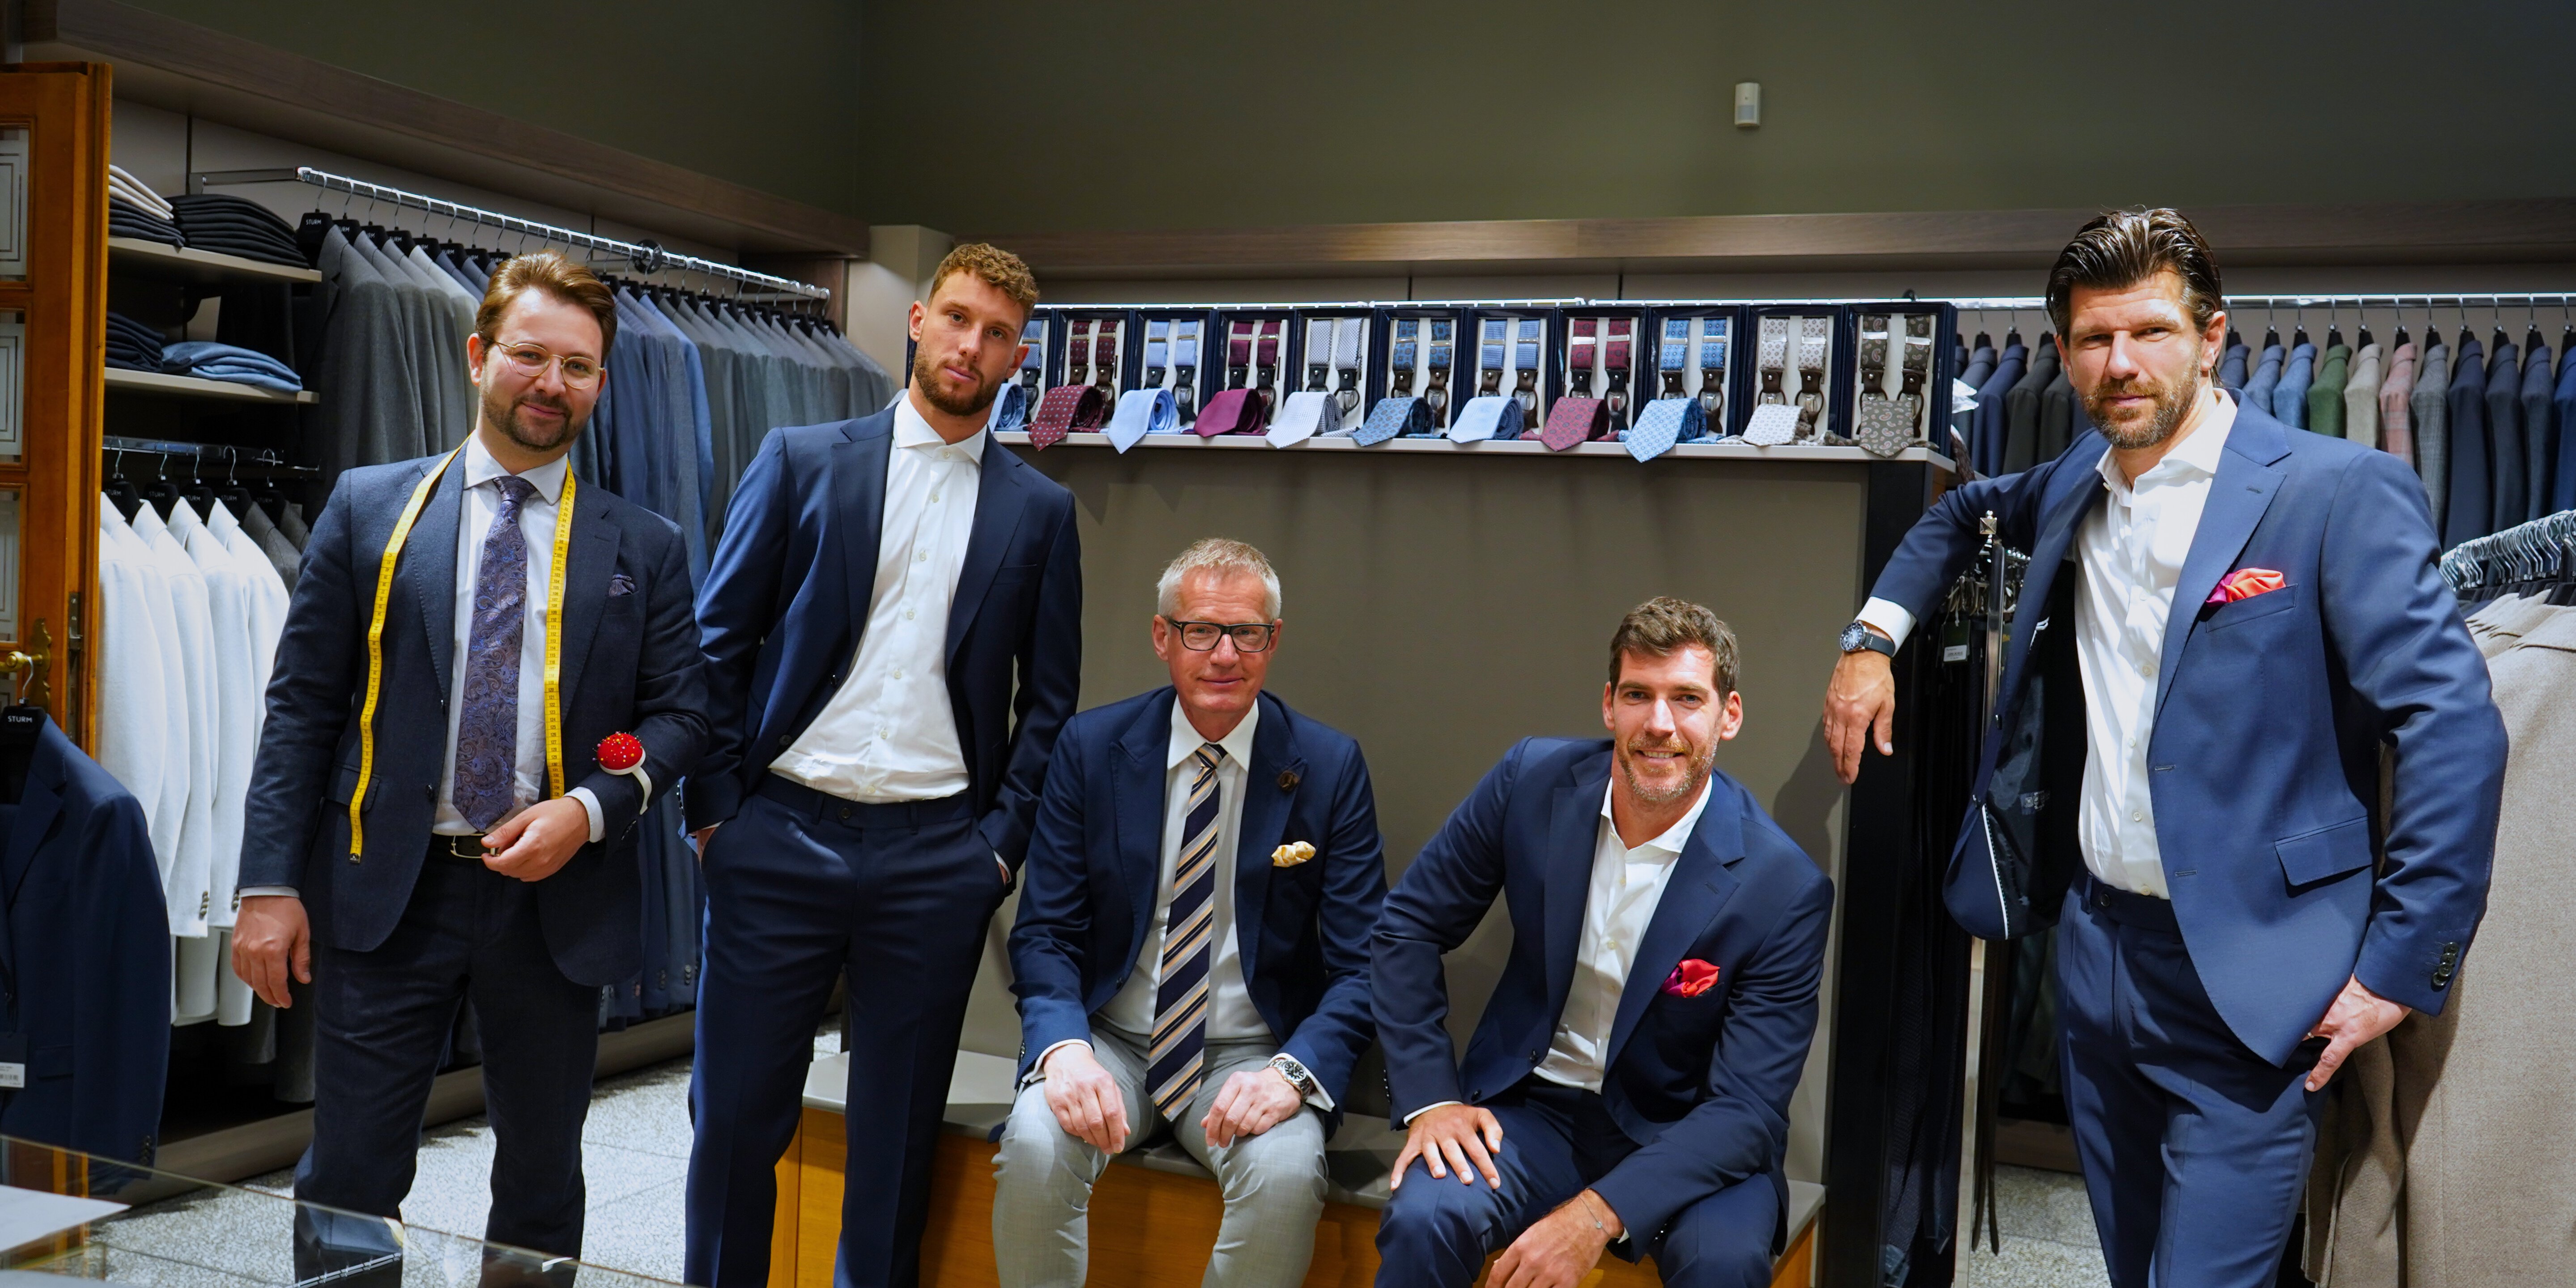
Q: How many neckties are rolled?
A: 11